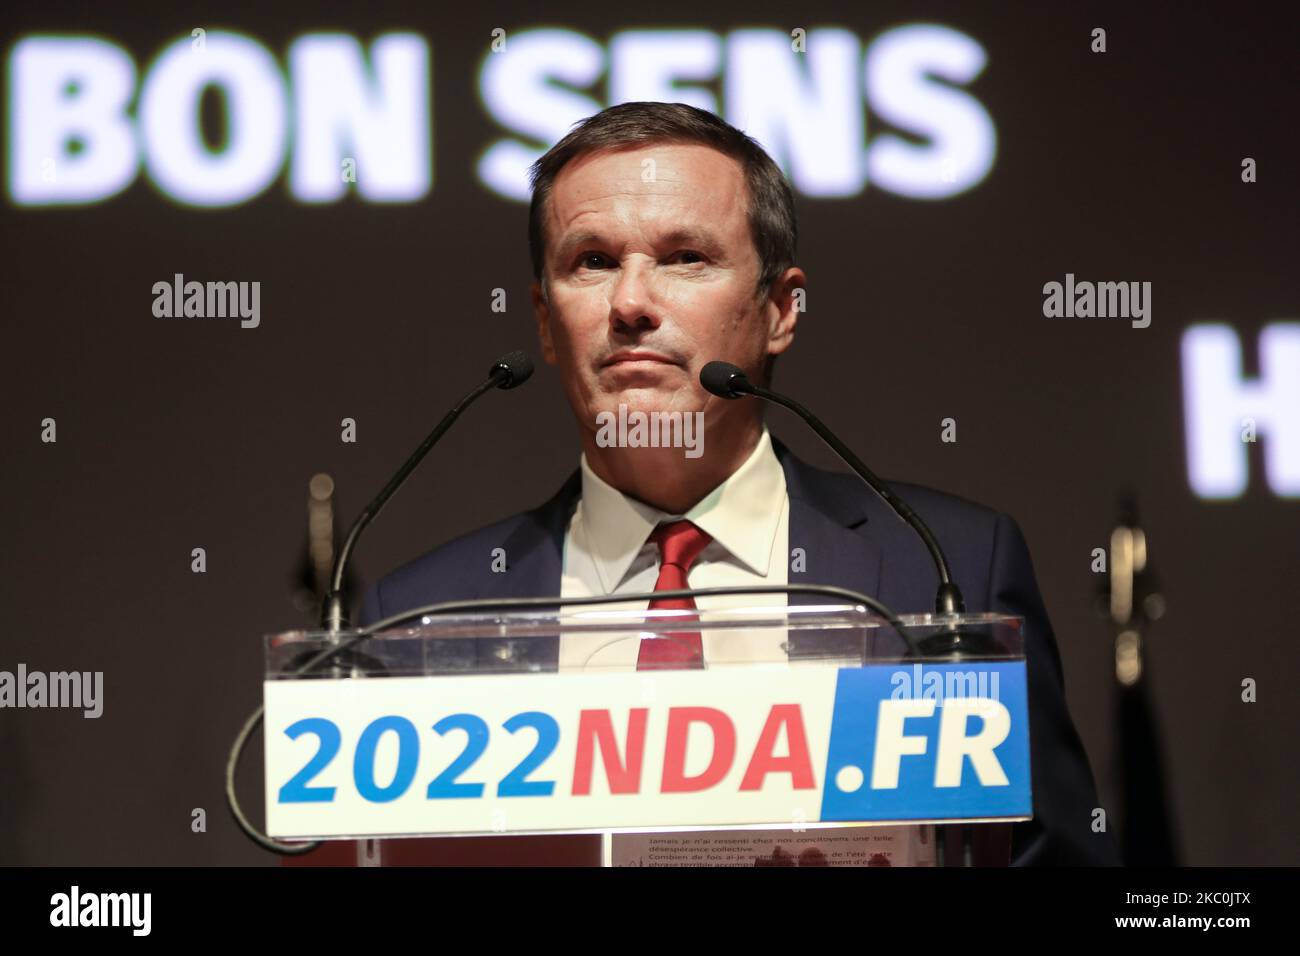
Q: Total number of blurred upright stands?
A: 2